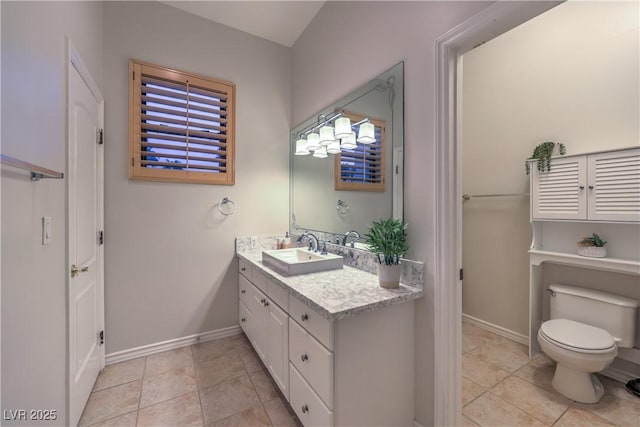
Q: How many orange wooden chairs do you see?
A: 0